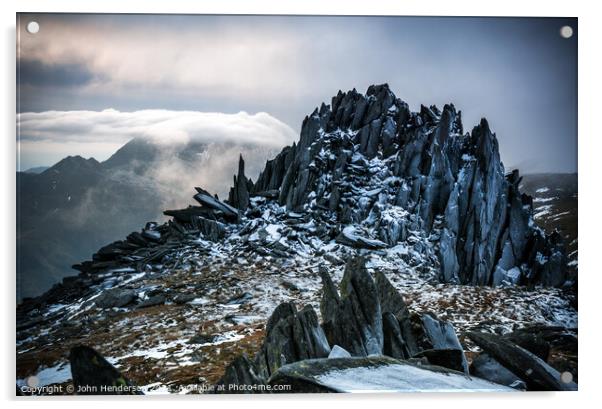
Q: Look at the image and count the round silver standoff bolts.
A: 4